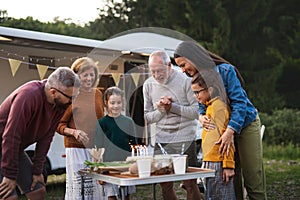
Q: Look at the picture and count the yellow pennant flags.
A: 4